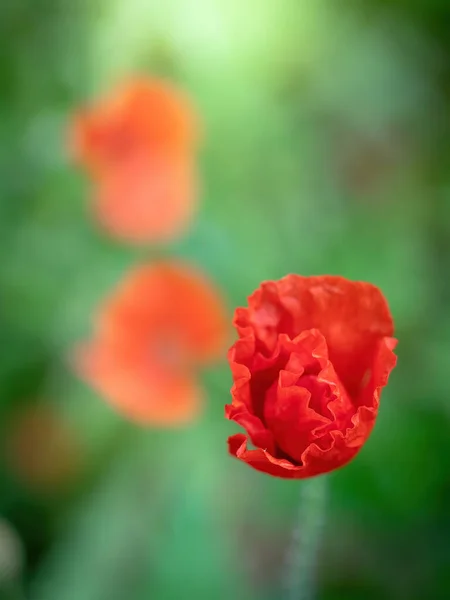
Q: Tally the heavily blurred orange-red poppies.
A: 2